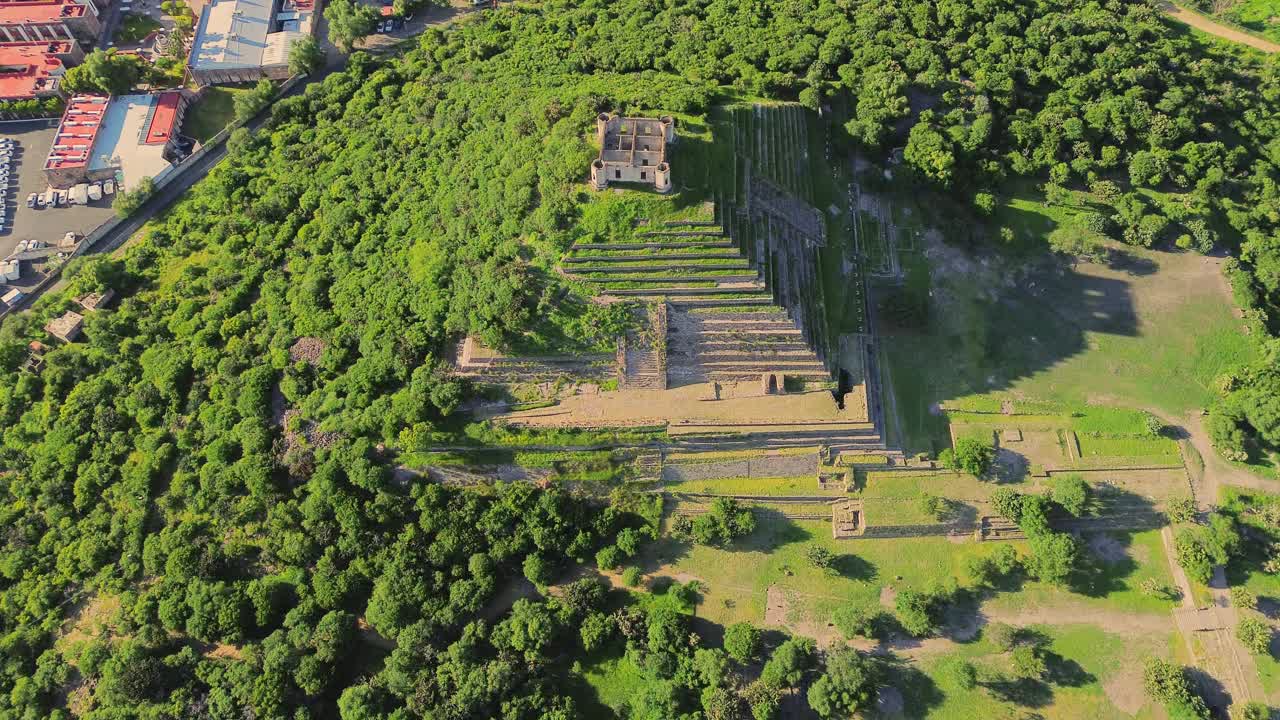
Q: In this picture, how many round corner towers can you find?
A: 4